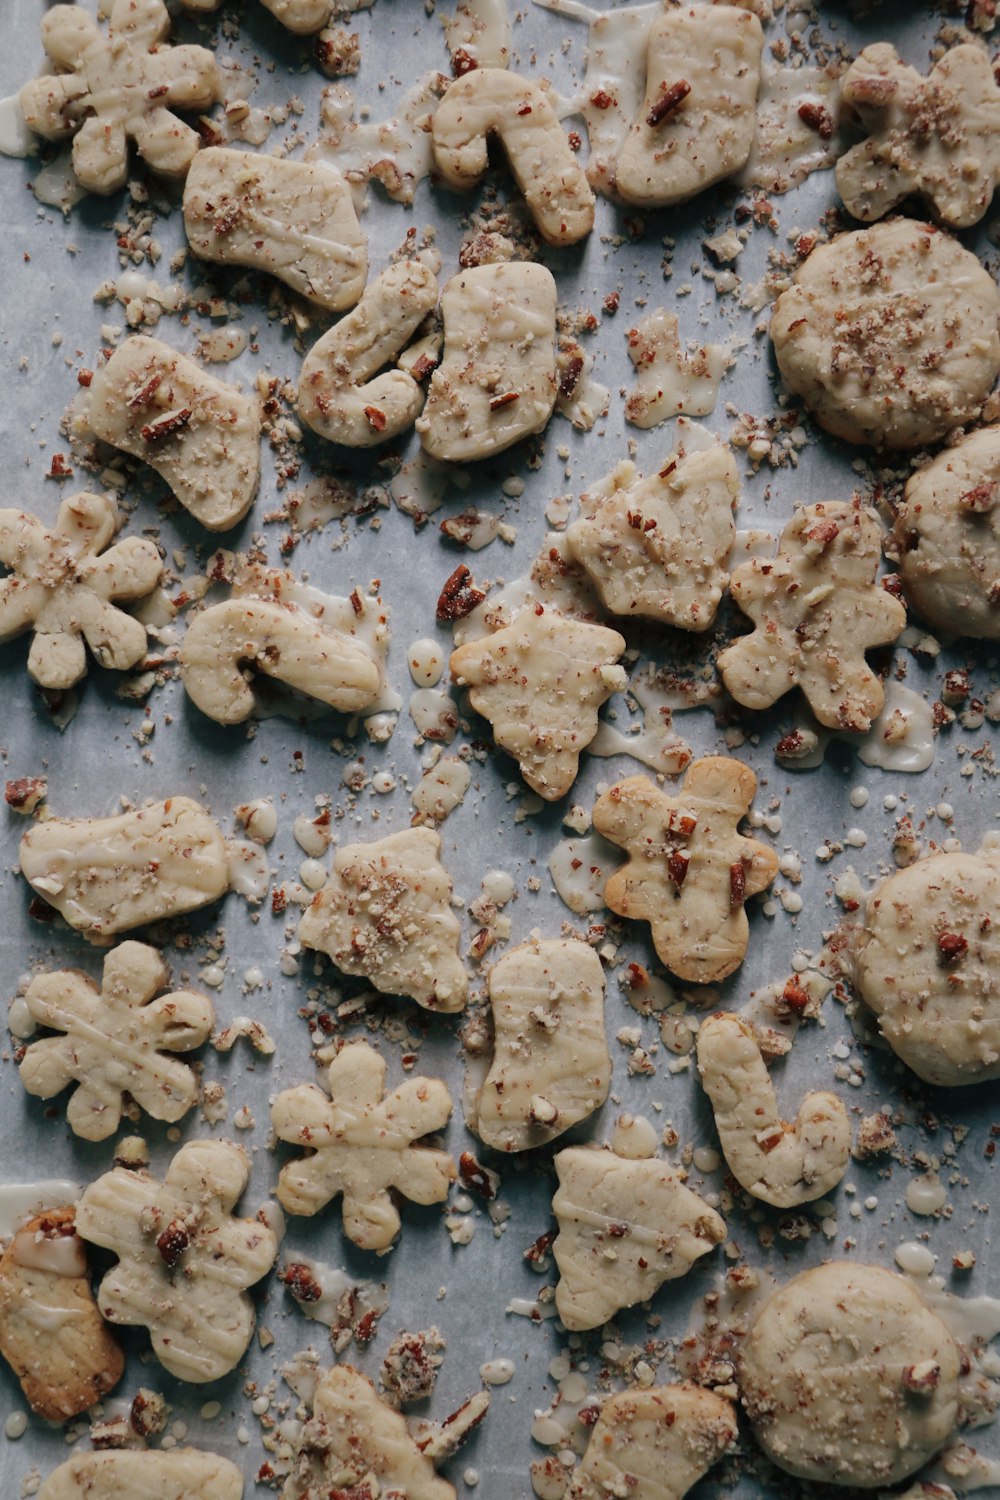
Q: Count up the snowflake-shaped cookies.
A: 4